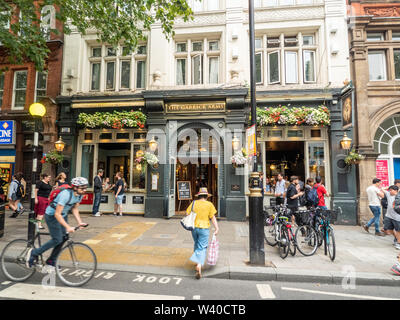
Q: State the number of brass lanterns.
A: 4